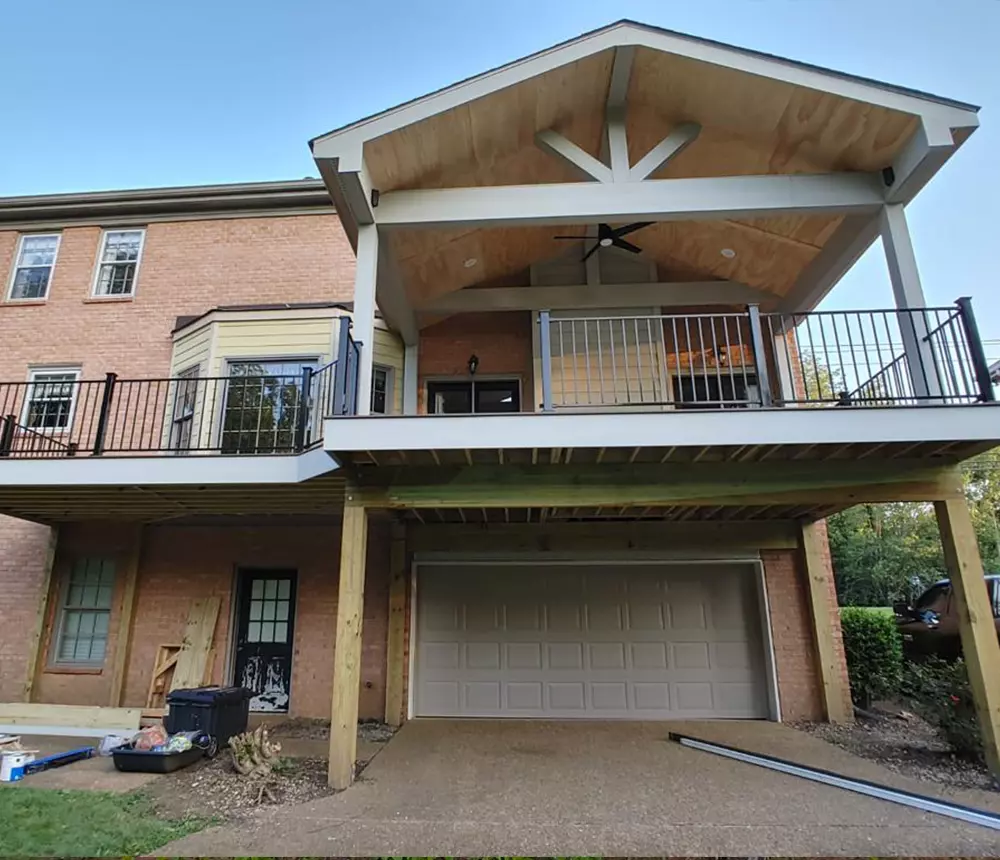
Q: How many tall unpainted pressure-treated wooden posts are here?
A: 6